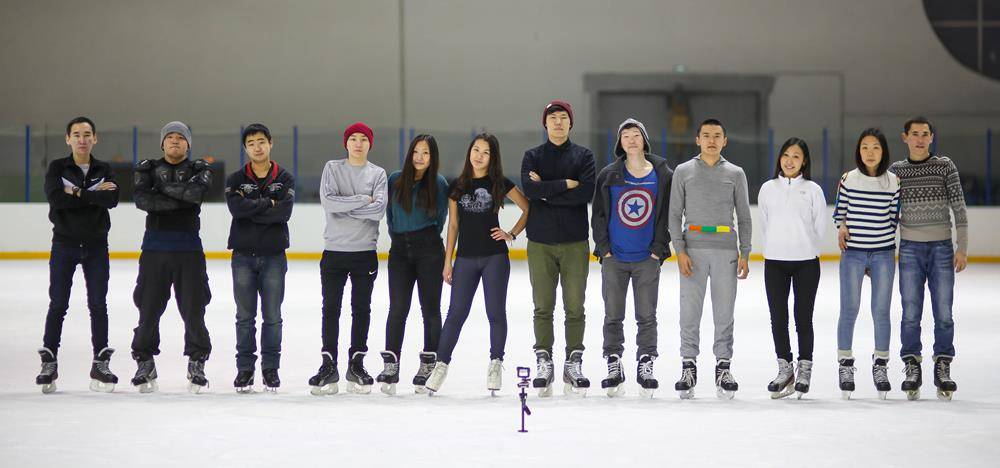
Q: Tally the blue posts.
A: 15